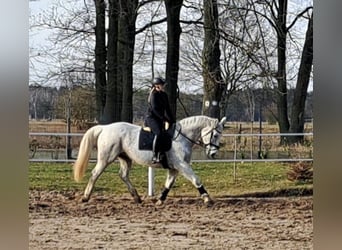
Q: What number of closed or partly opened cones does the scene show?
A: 0